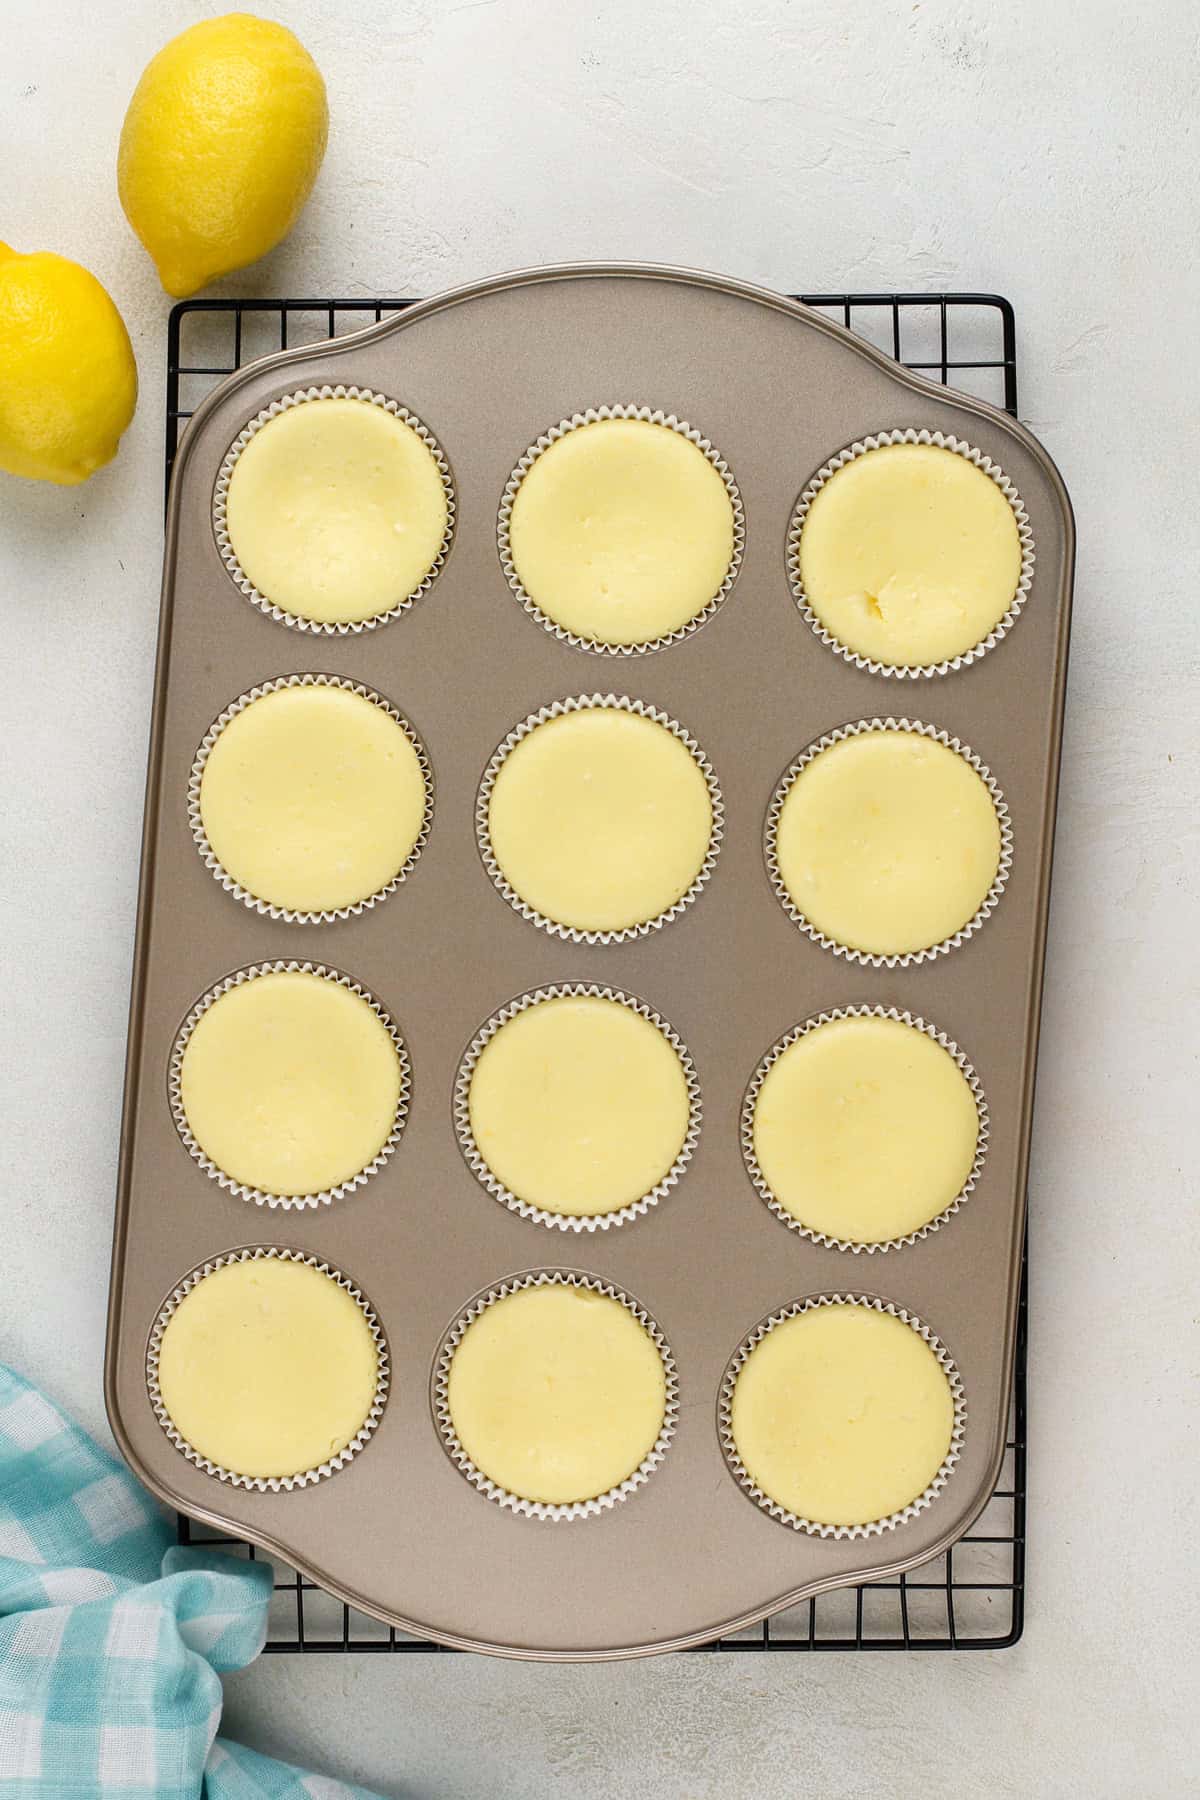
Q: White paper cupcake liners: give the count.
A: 12